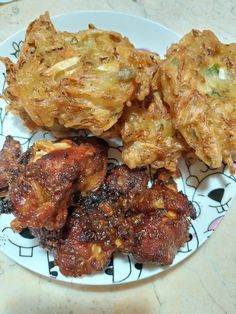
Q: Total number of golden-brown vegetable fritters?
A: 3